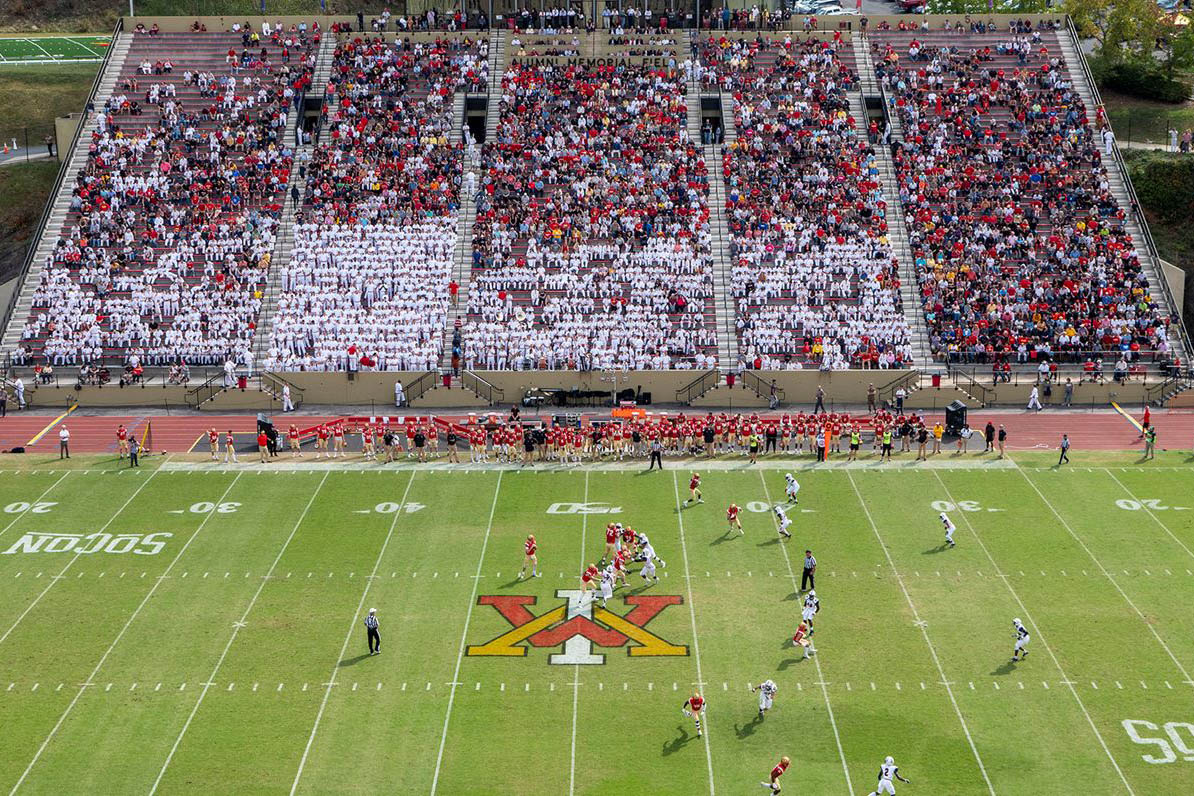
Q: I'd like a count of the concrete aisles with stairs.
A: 6